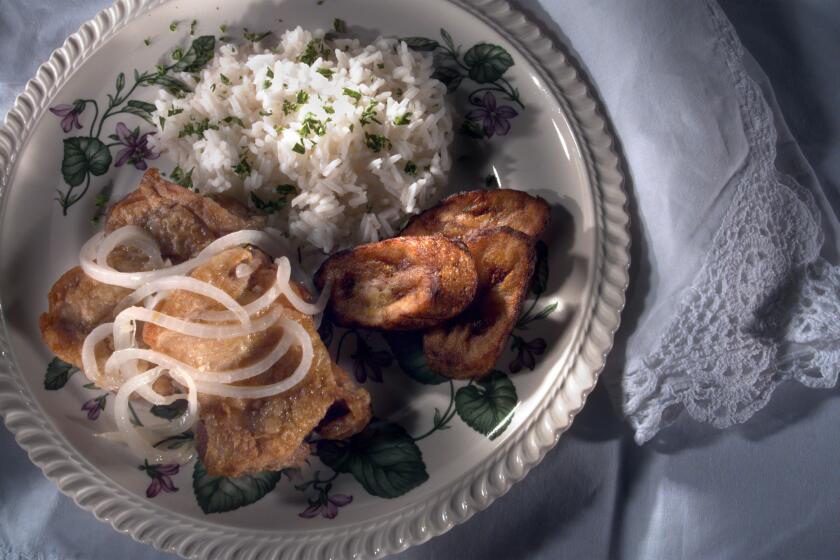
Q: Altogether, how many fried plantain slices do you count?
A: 3